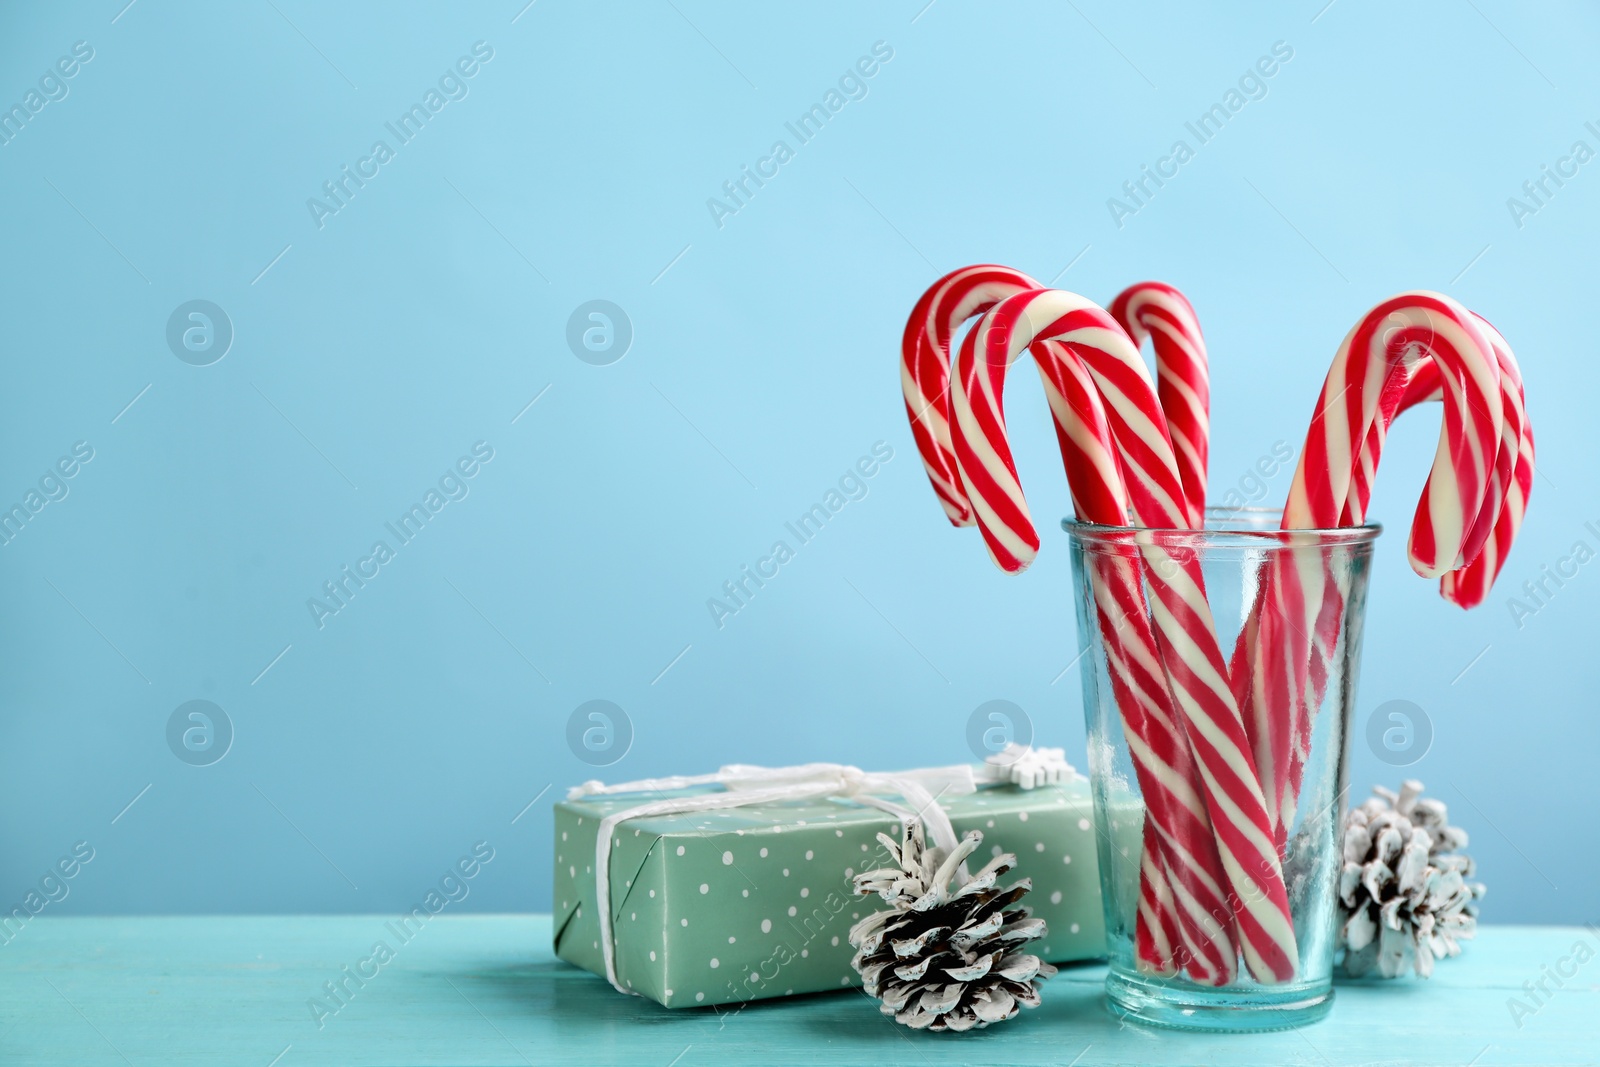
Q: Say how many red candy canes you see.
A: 6